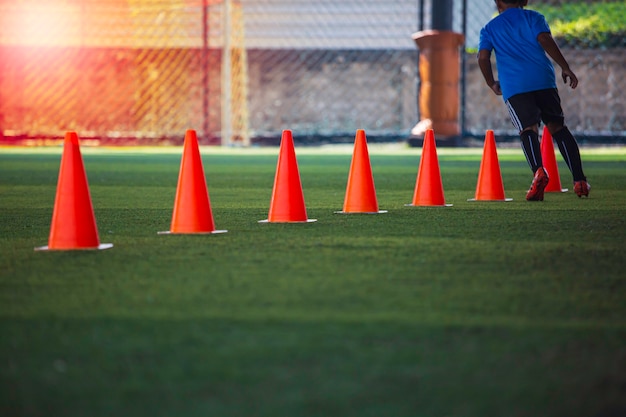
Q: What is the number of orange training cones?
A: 7